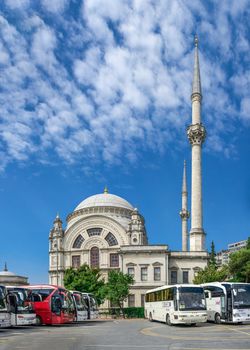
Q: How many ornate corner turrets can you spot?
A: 2